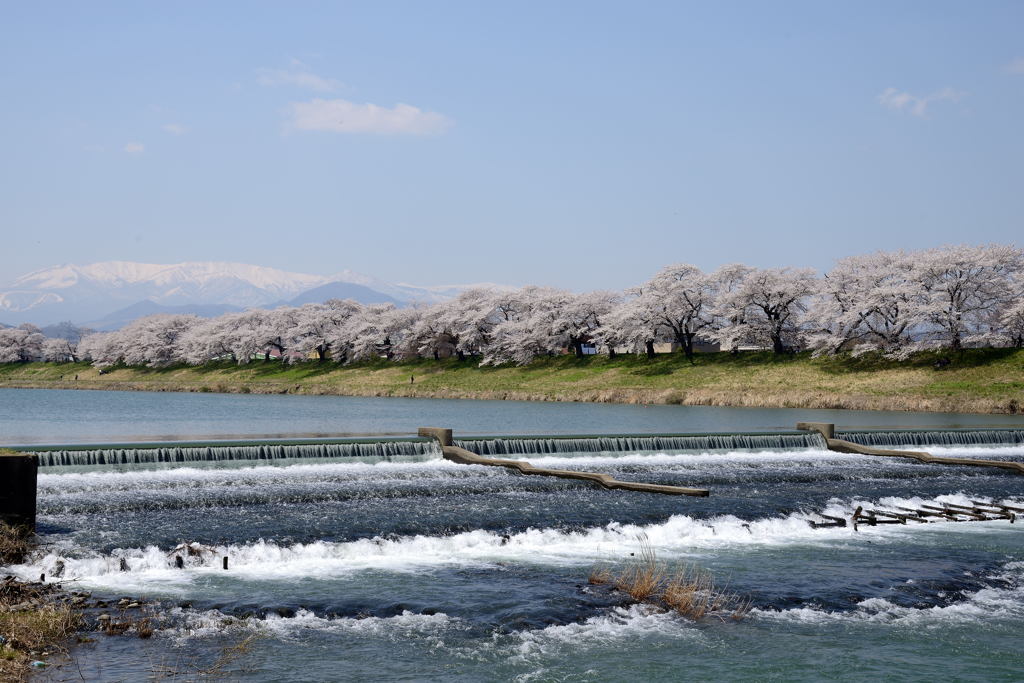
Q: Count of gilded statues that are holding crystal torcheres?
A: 0